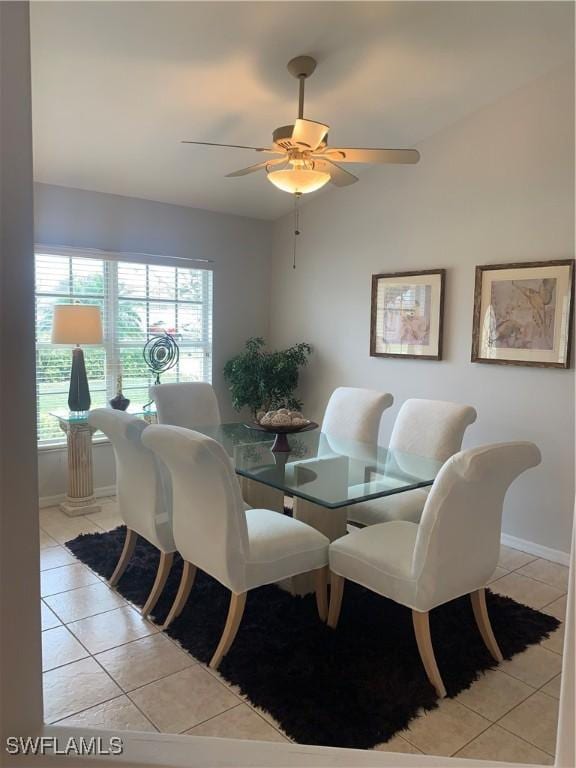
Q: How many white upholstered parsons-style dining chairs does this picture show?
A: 6